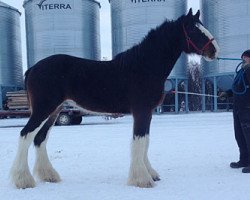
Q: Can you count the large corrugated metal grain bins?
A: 4